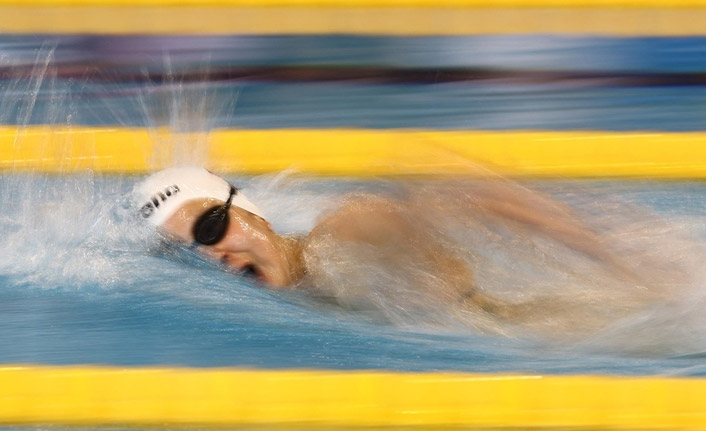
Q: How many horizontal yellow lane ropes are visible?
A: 3